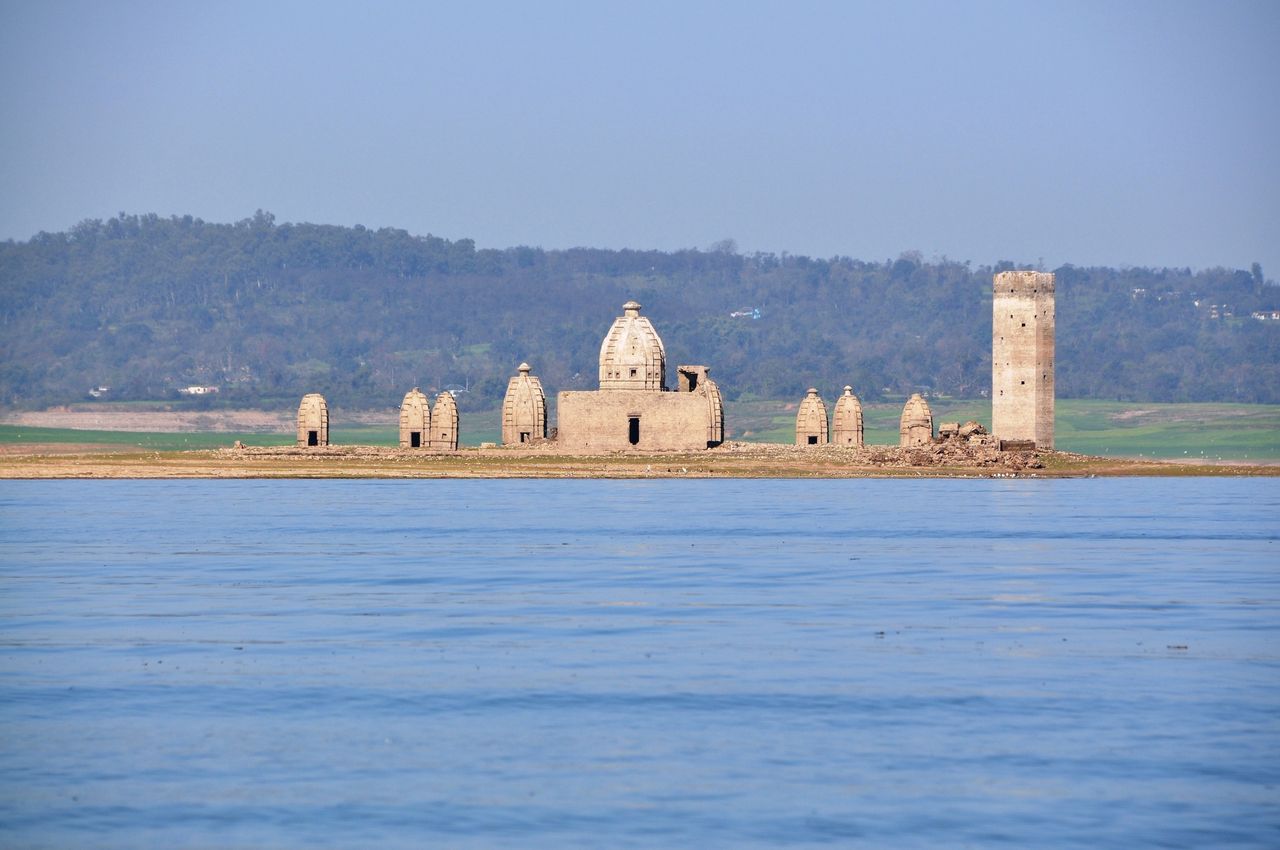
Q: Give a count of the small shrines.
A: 7